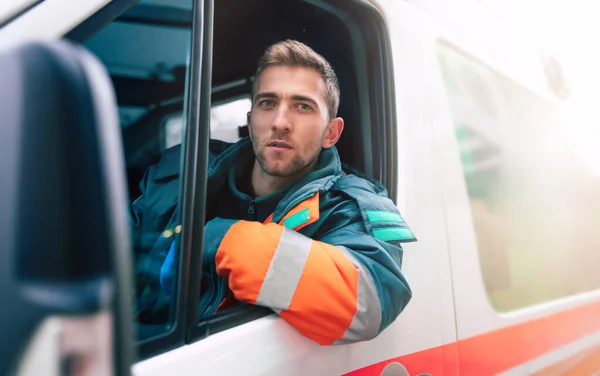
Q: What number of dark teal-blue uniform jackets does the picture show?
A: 1